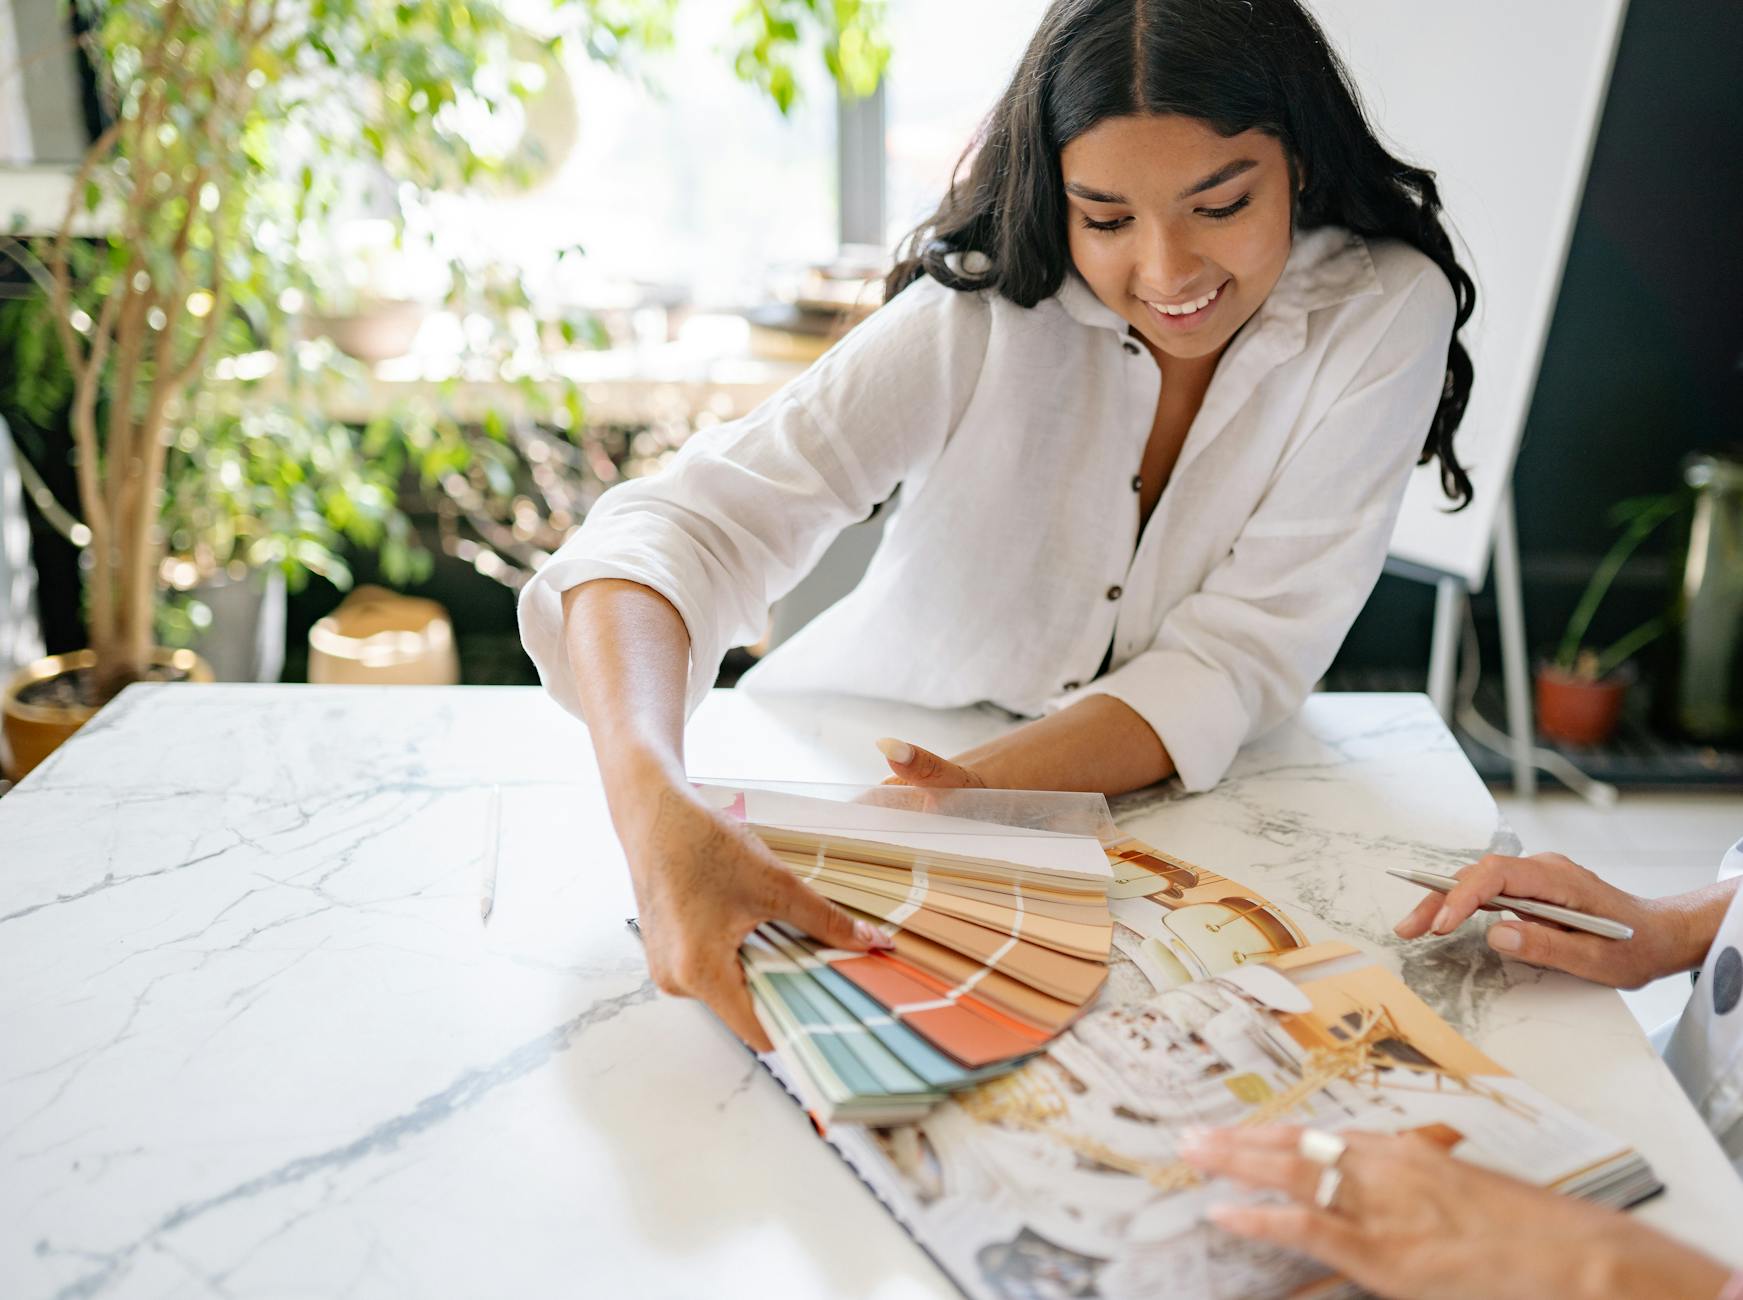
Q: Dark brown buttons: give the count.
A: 4